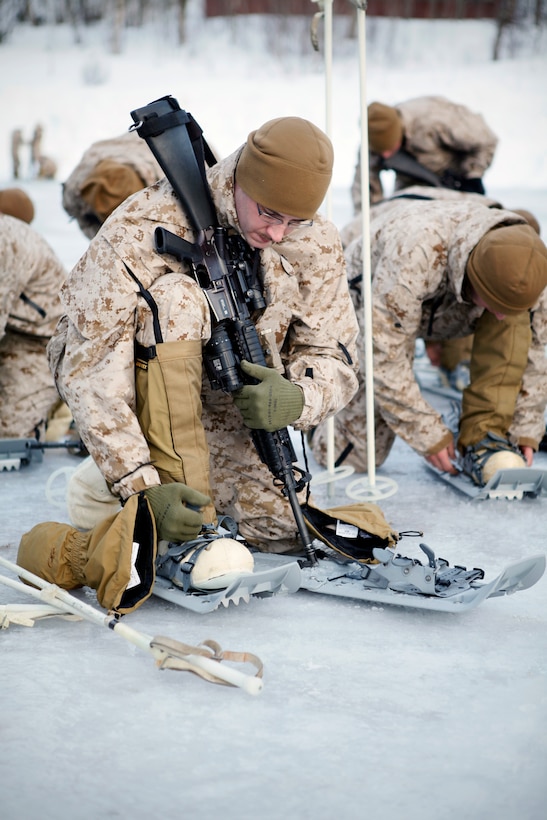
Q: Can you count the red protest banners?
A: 0